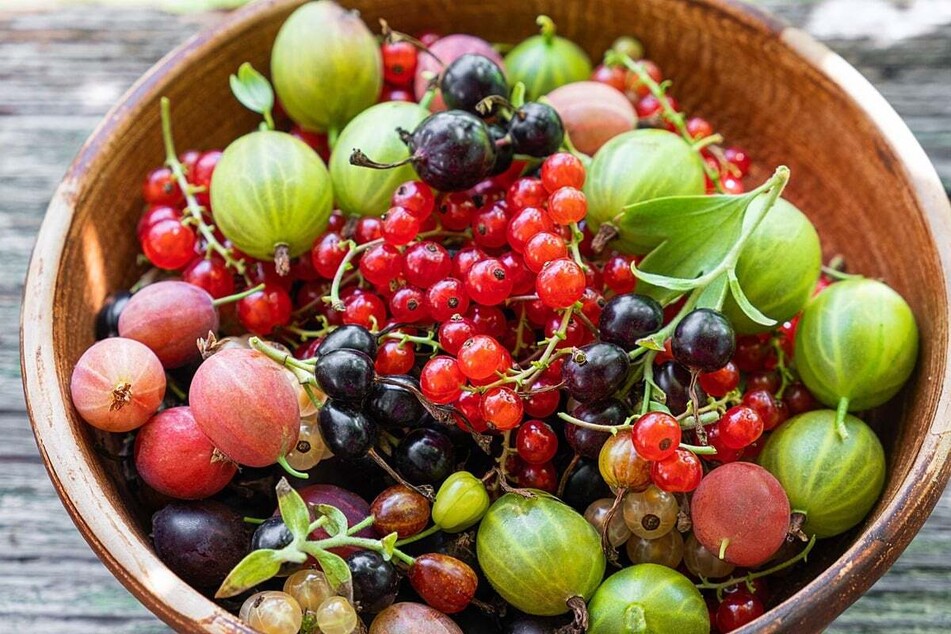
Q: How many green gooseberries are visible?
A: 10